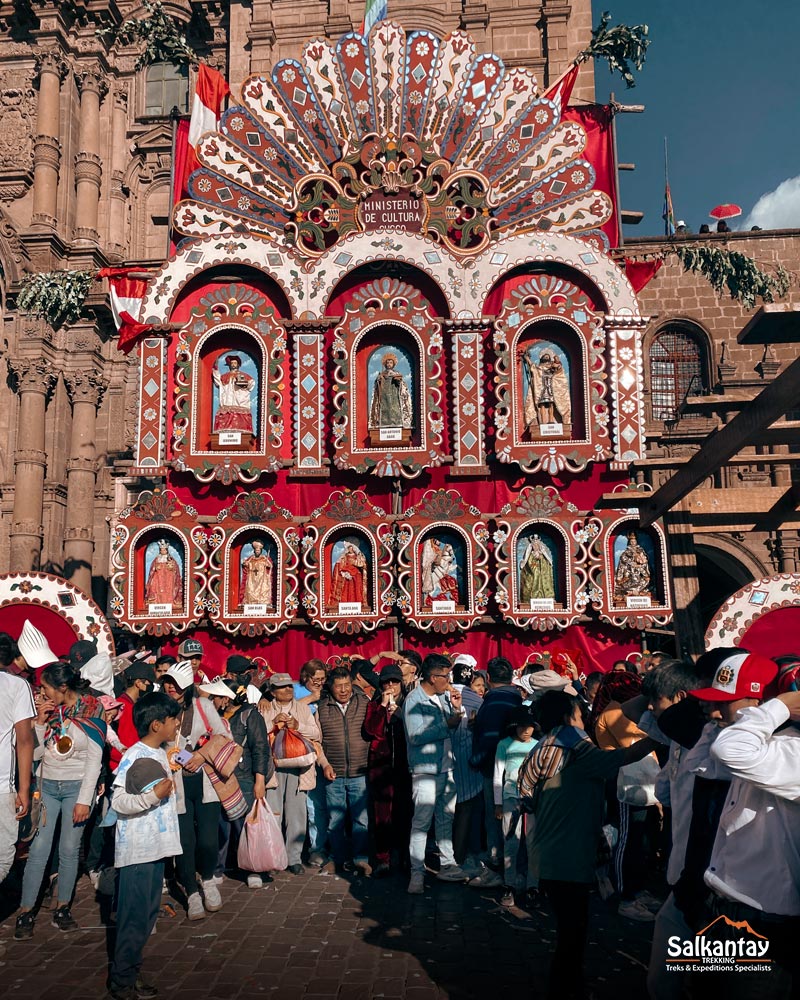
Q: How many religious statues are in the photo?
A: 9